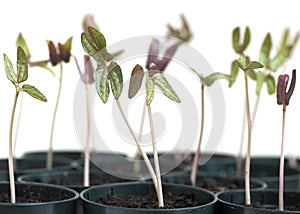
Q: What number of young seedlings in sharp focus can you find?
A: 5